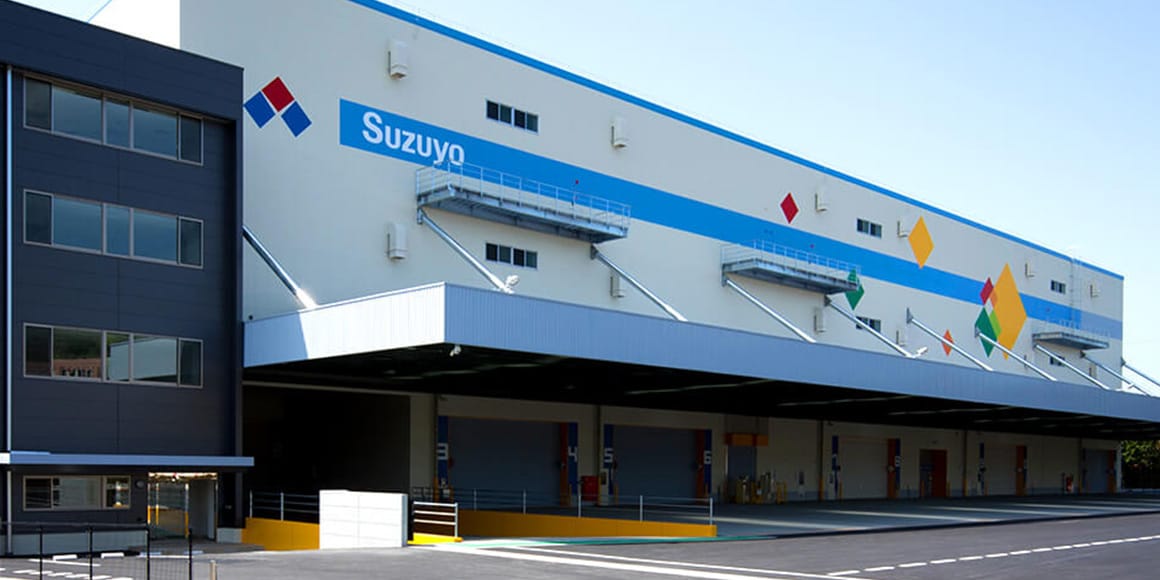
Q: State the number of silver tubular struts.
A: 10